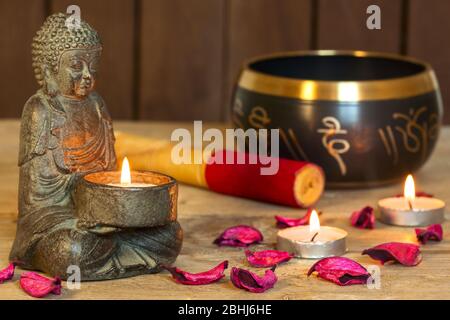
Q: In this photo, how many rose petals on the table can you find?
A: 12